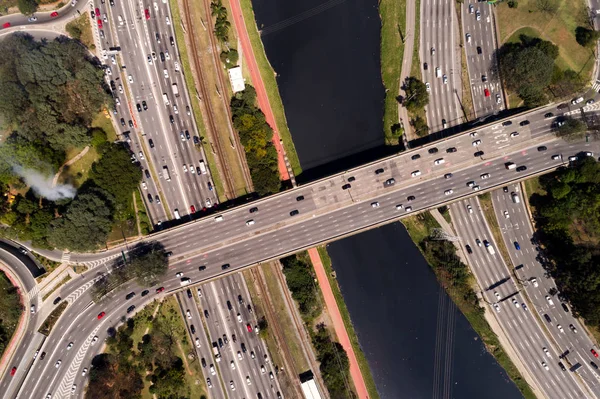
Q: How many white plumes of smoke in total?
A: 1